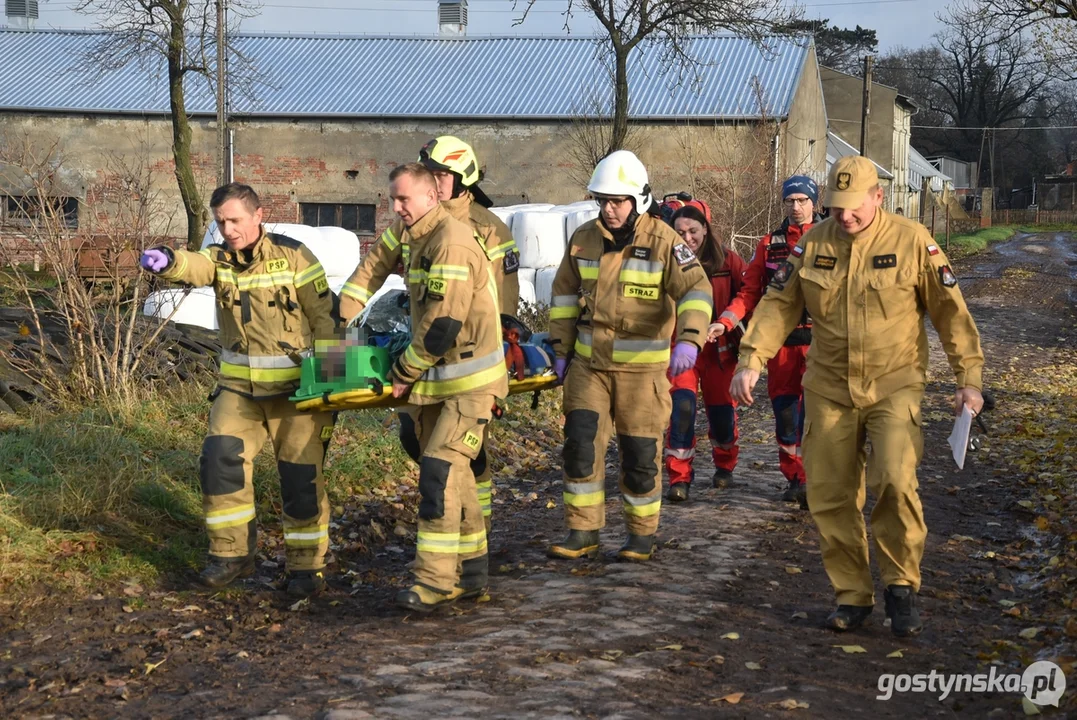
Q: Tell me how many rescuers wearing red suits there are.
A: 2